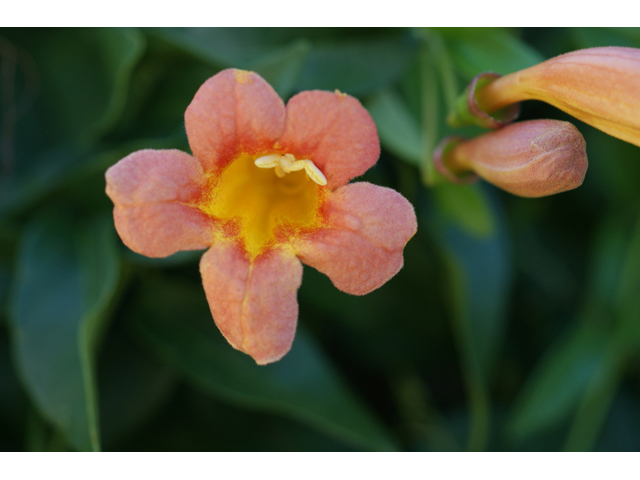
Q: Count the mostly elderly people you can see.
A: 0